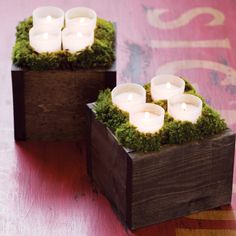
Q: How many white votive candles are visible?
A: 8